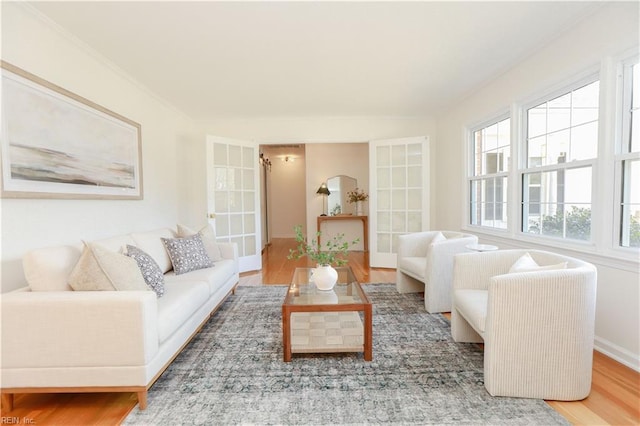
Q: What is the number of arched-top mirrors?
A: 1